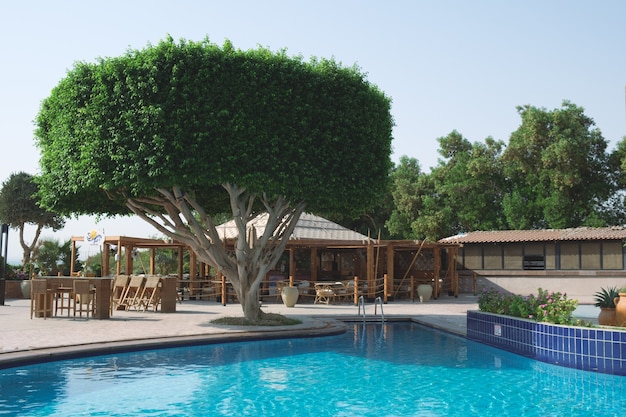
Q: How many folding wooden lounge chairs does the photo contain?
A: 3